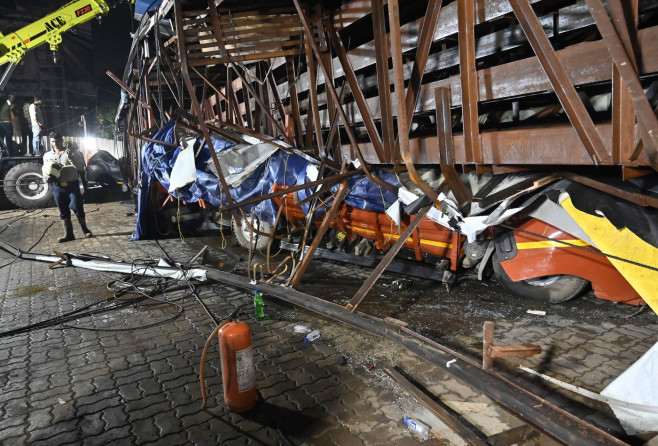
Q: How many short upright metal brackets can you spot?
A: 1